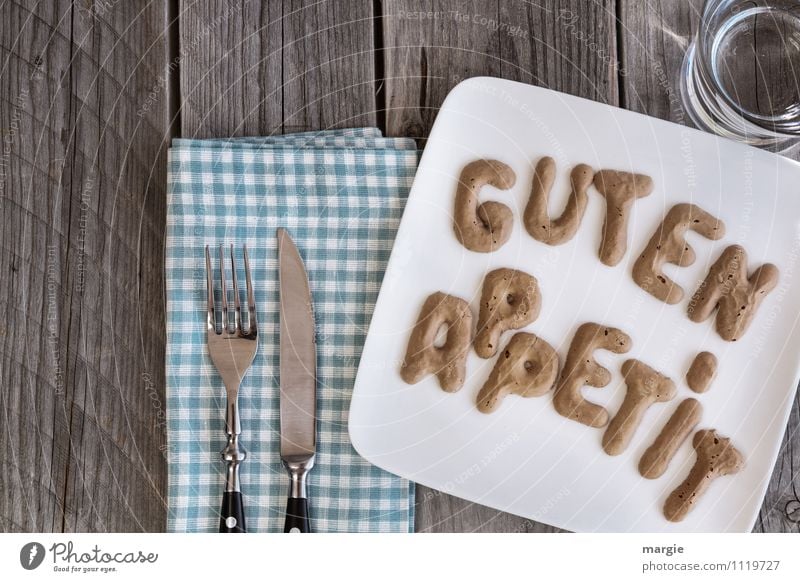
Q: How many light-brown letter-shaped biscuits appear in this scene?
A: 12